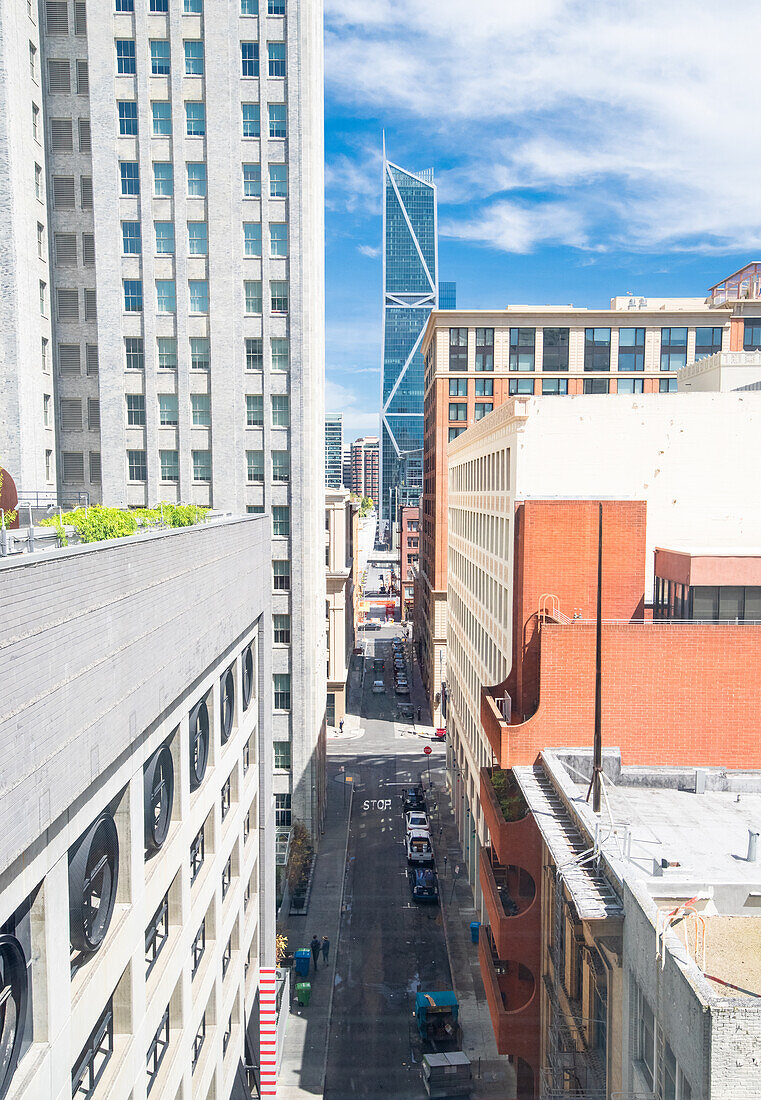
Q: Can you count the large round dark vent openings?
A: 6